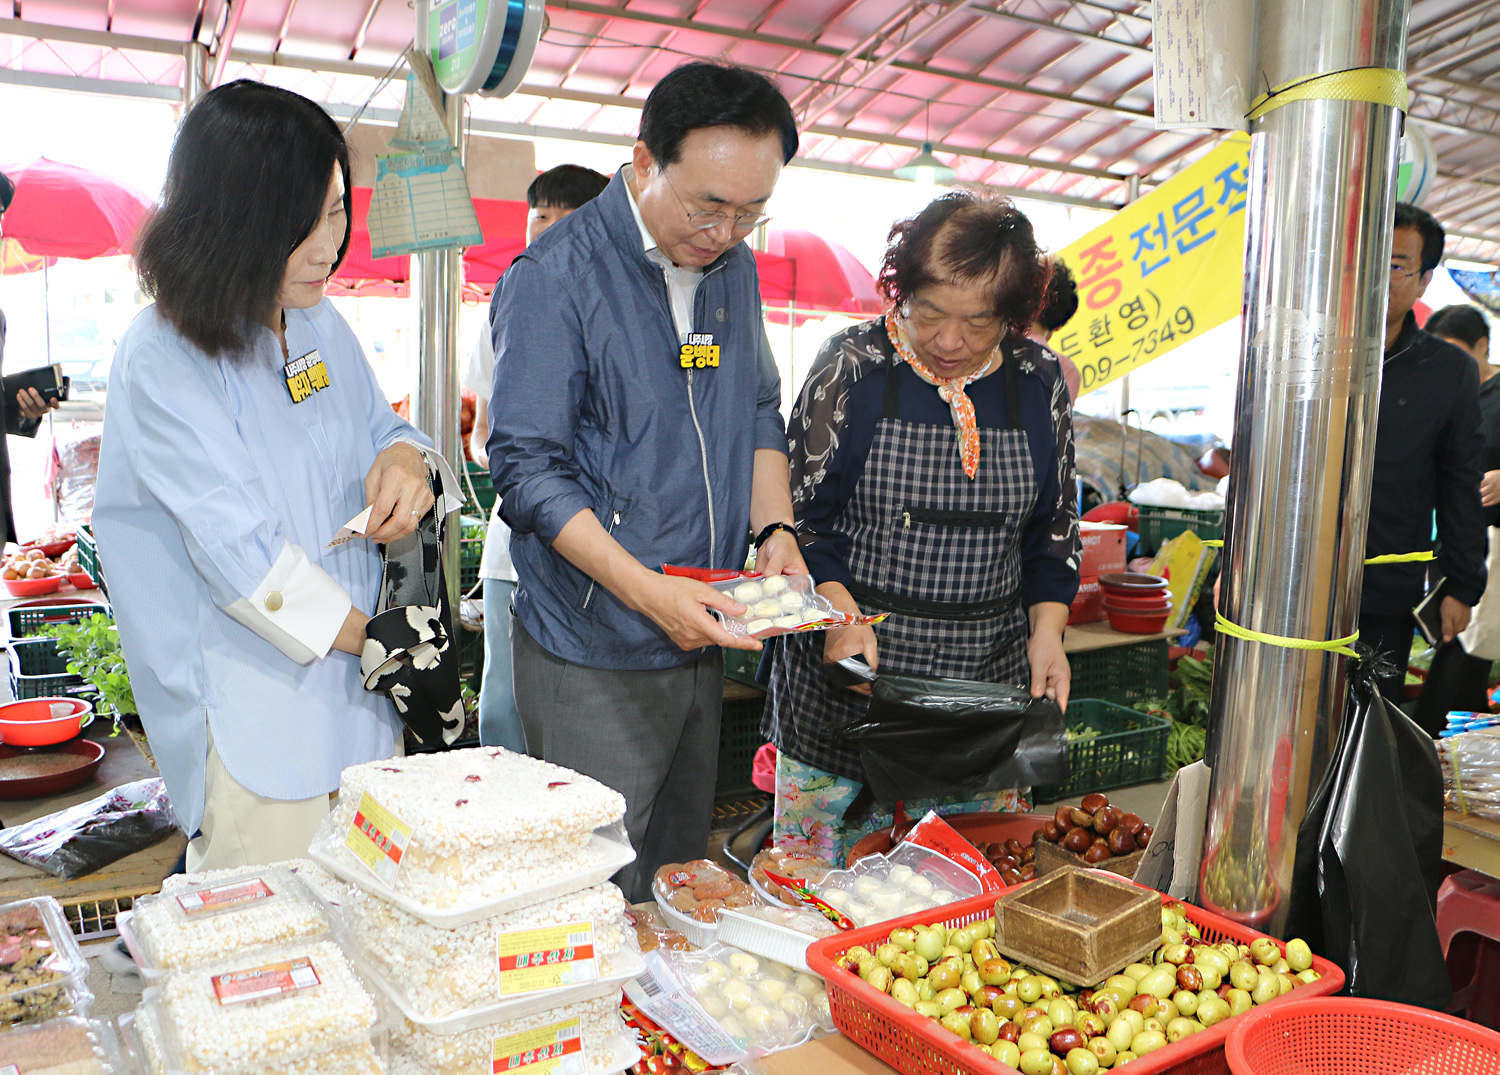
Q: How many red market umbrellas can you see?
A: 2